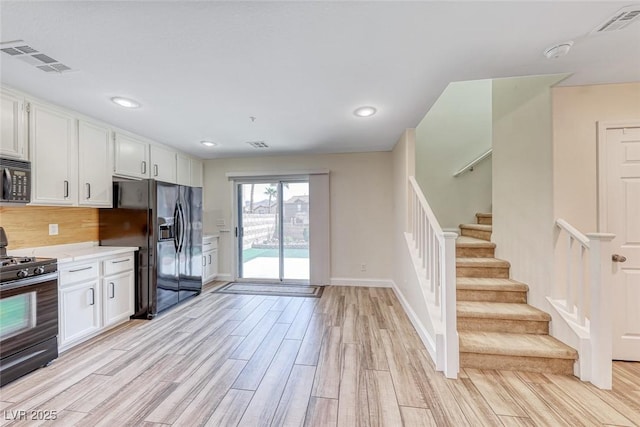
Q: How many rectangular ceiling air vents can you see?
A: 3